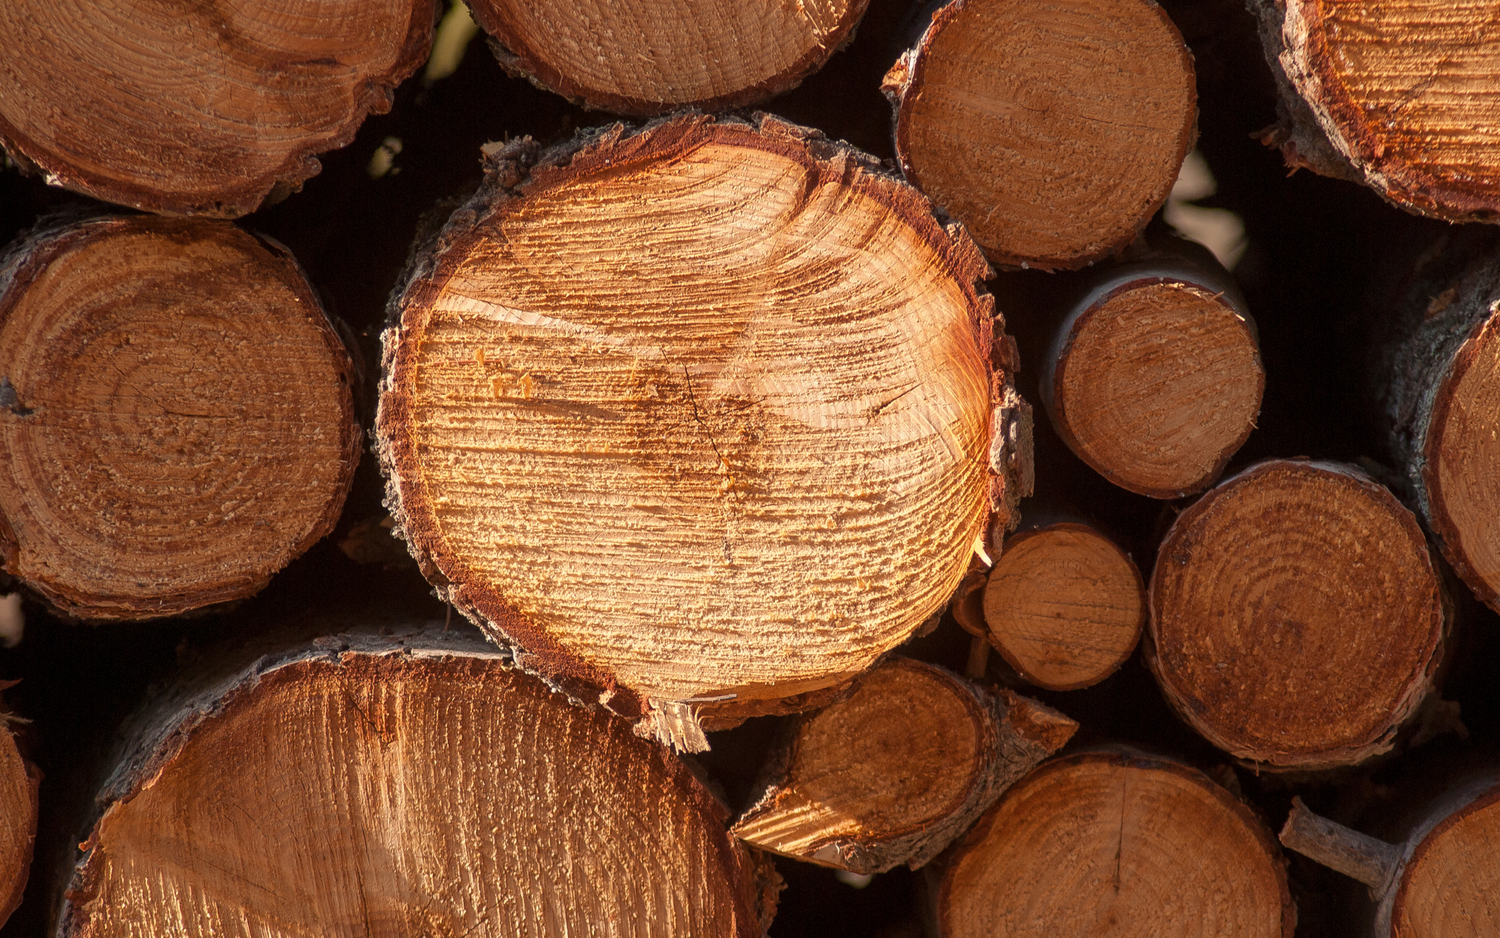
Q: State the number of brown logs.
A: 15